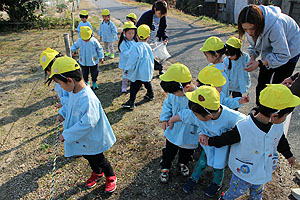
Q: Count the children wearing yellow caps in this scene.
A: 14